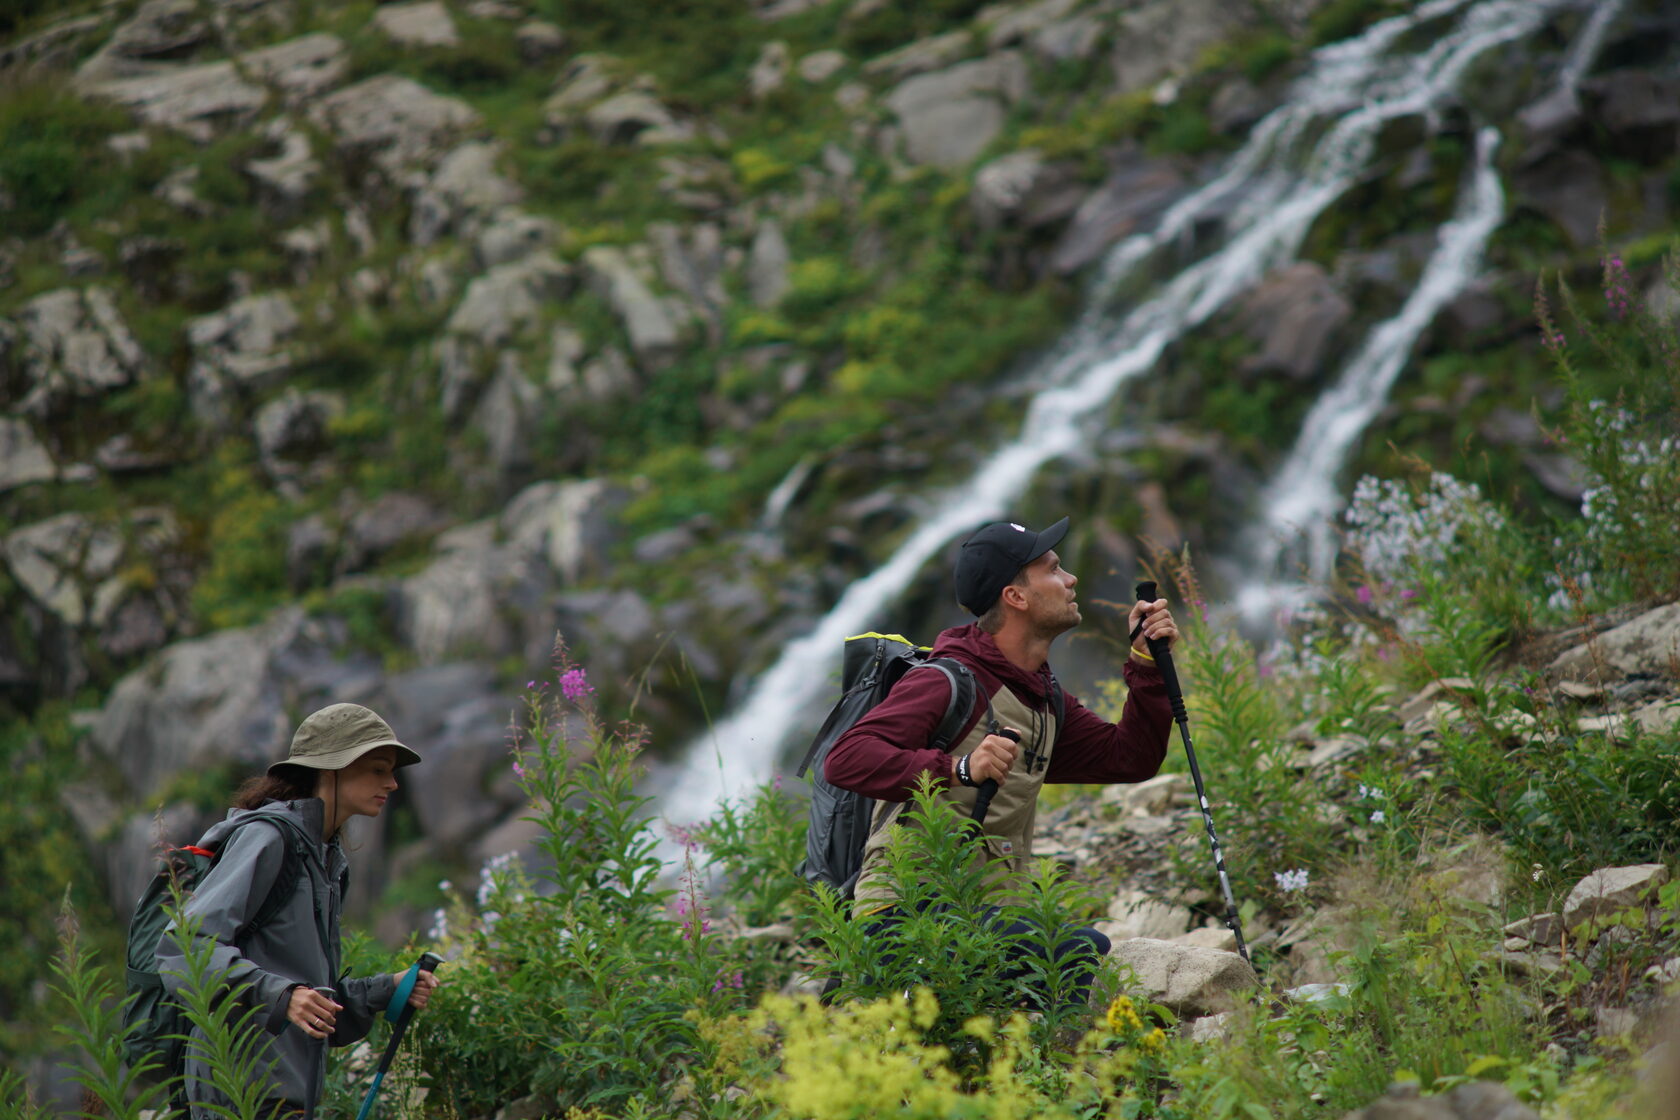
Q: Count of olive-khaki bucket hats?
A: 1